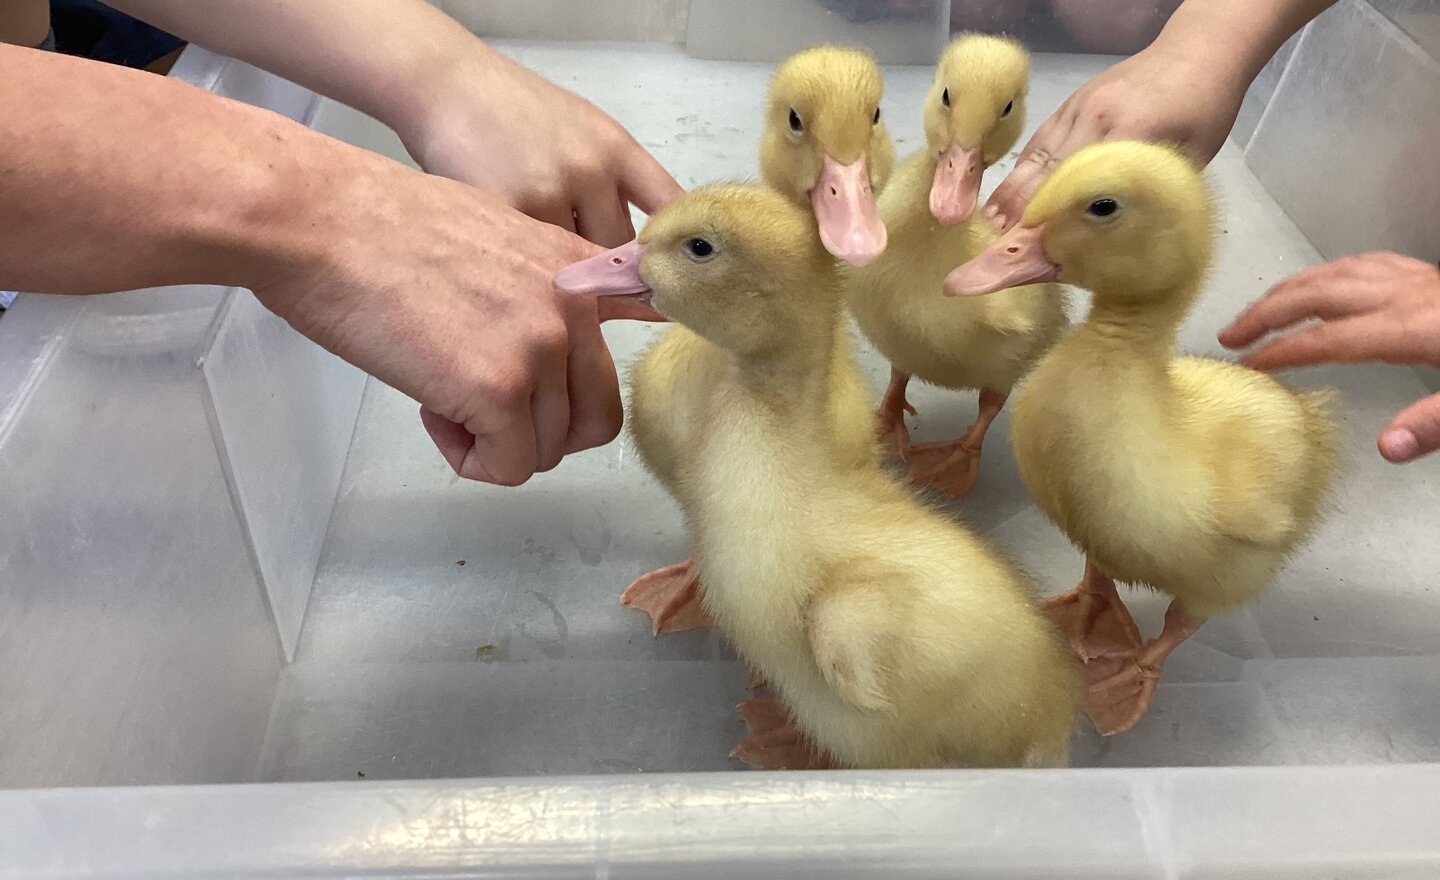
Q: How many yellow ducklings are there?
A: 4